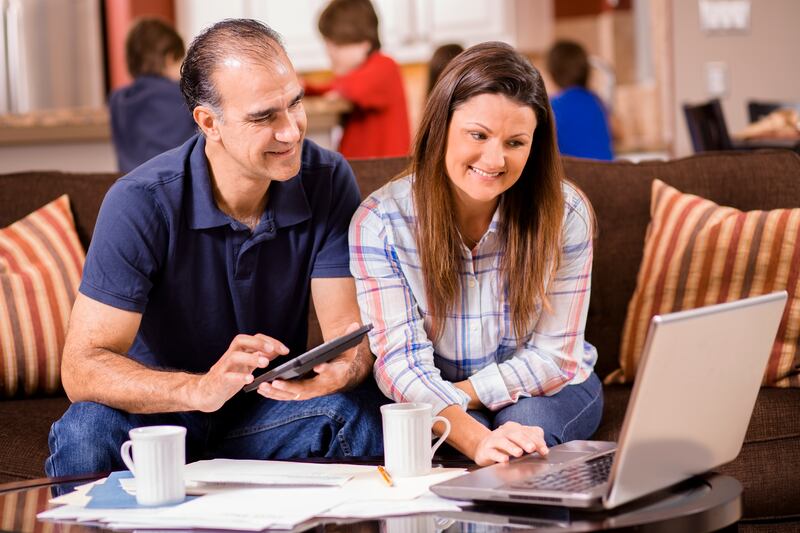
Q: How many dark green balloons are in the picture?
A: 0